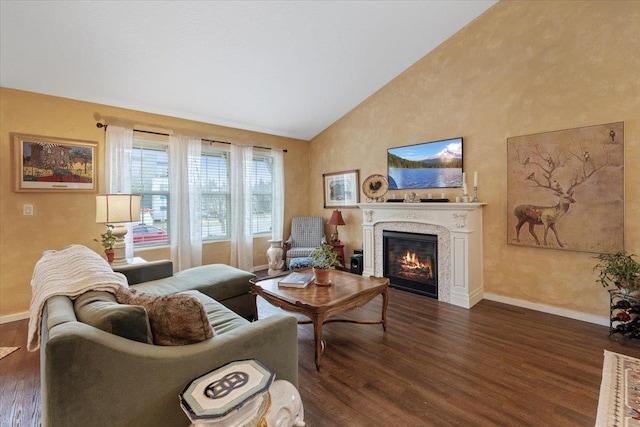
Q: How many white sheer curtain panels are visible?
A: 4